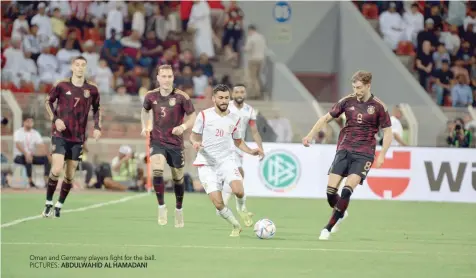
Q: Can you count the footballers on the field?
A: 5